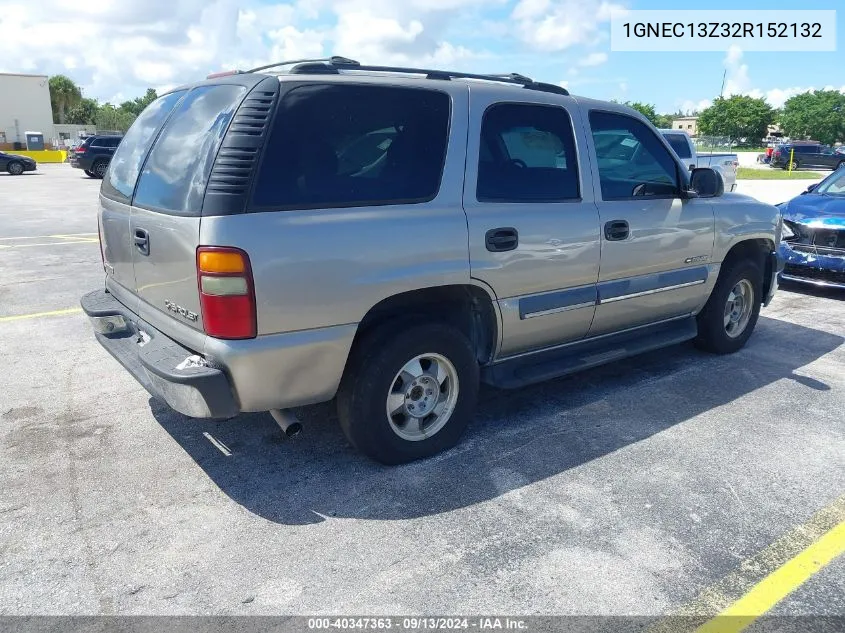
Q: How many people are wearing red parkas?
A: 0